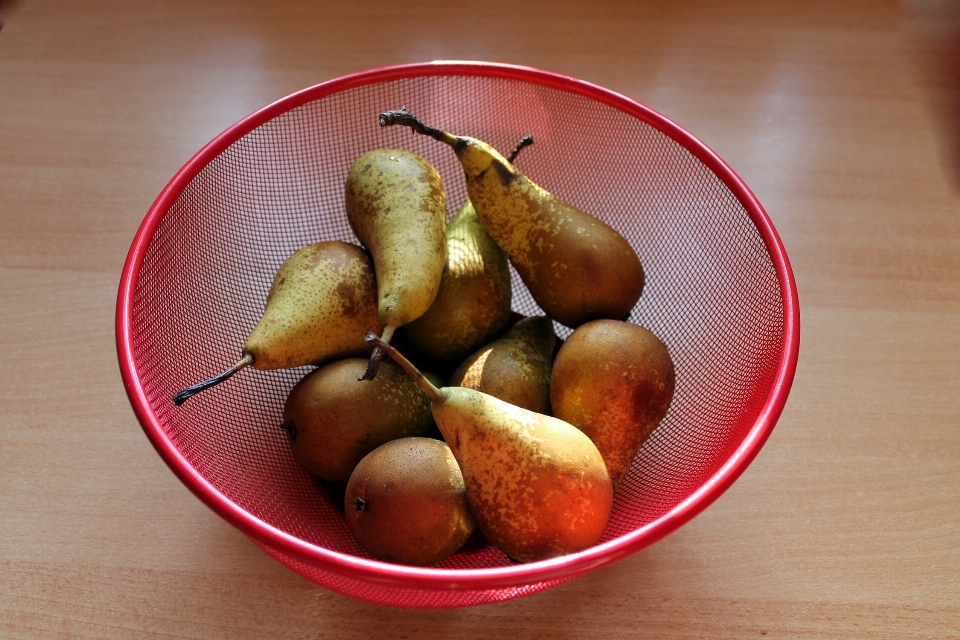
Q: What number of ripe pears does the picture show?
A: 9